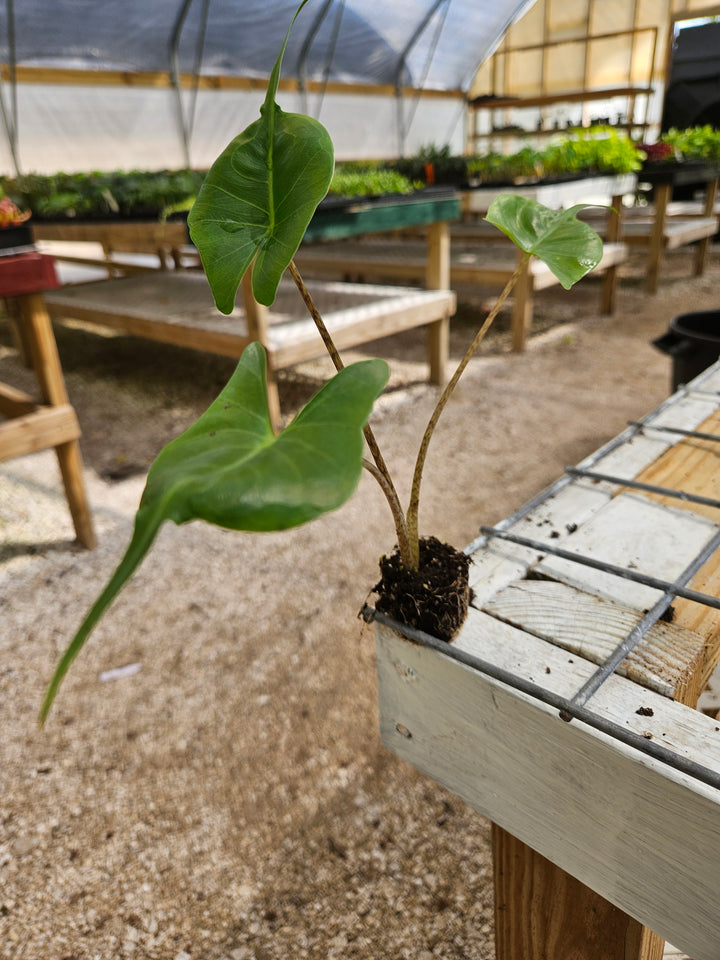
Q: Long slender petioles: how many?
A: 3